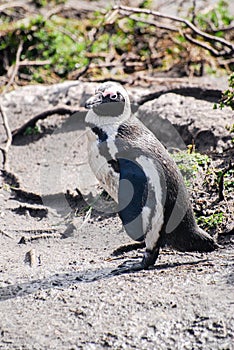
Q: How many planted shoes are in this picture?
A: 0